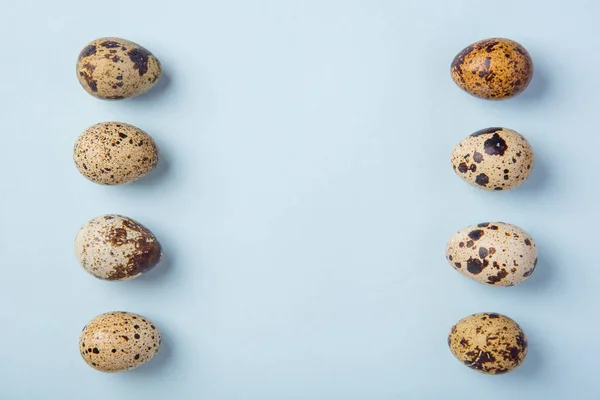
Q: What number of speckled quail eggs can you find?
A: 8